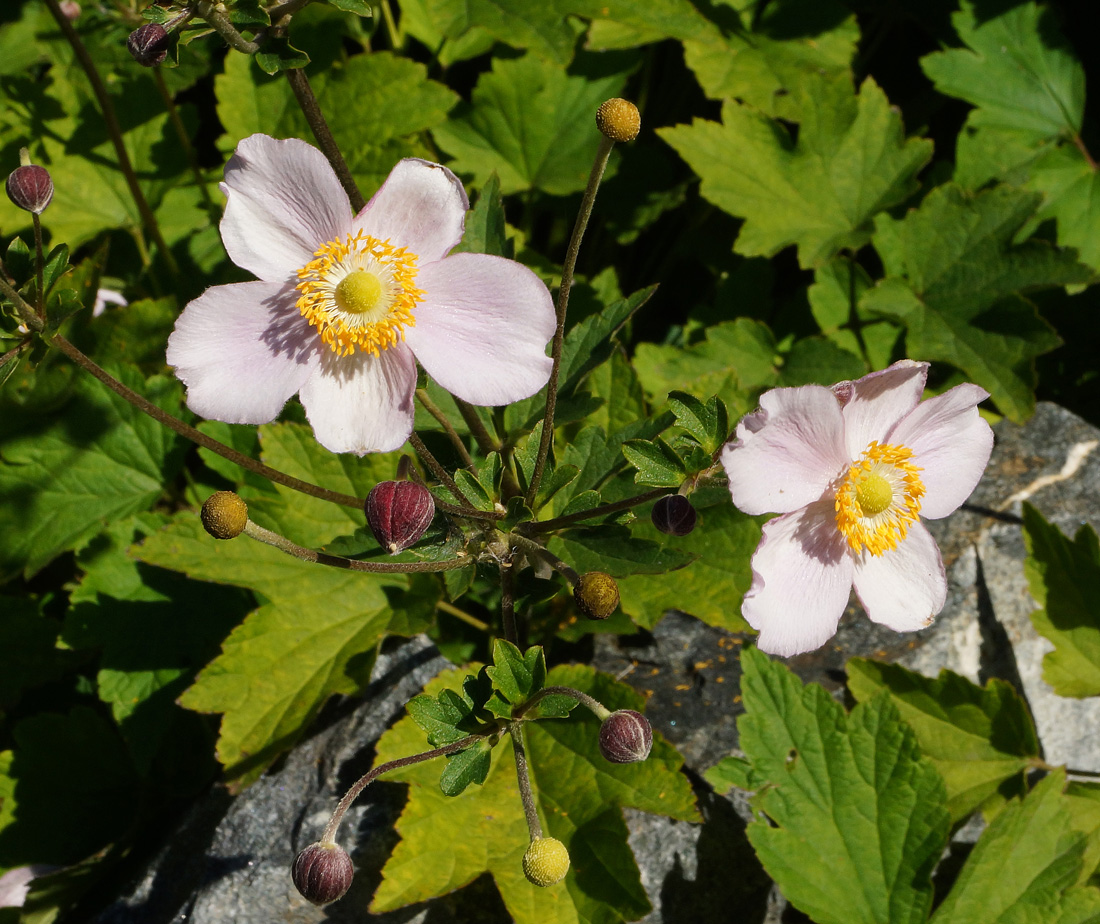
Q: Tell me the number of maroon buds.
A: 6